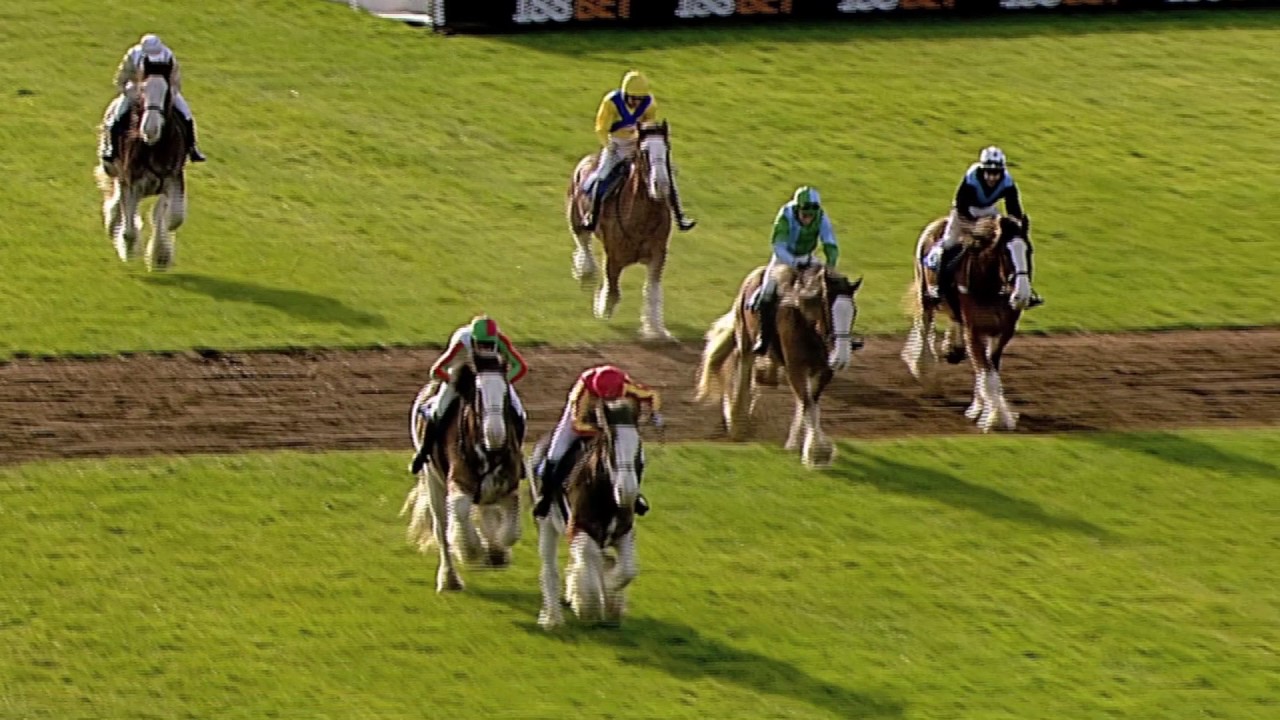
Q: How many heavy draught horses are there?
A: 6